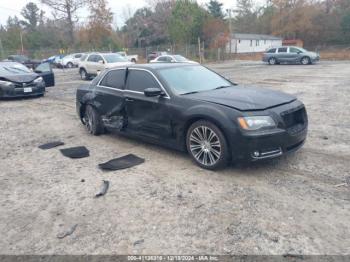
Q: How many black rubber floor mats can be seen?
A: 3